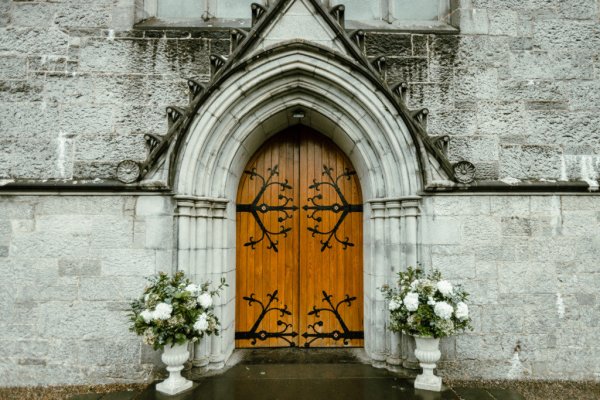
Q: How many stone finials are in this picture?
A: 12